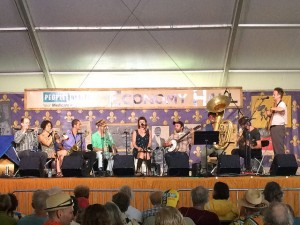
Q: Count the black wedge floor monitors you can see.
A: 6